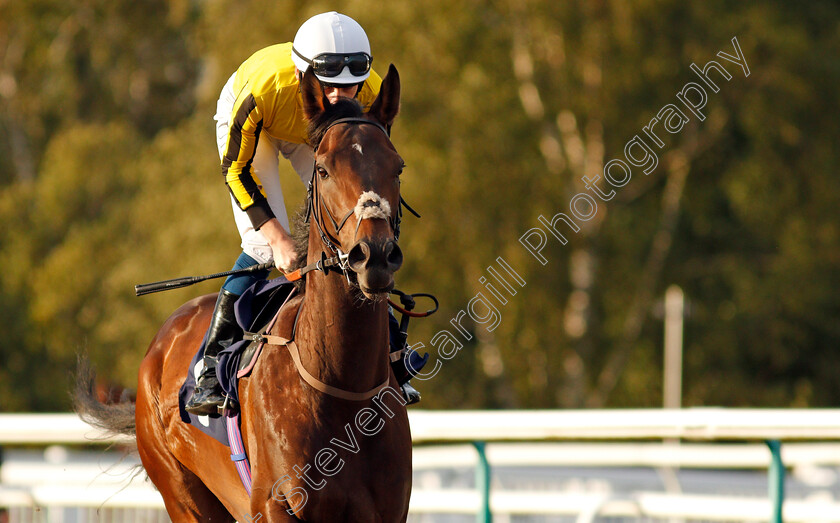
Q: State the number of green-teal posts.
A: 2